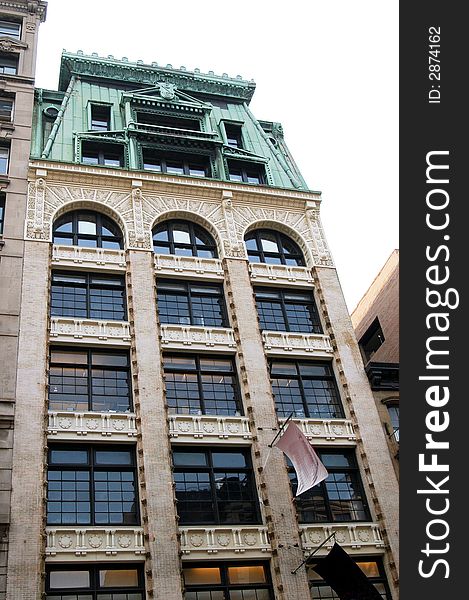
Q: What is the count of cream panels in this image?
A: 12